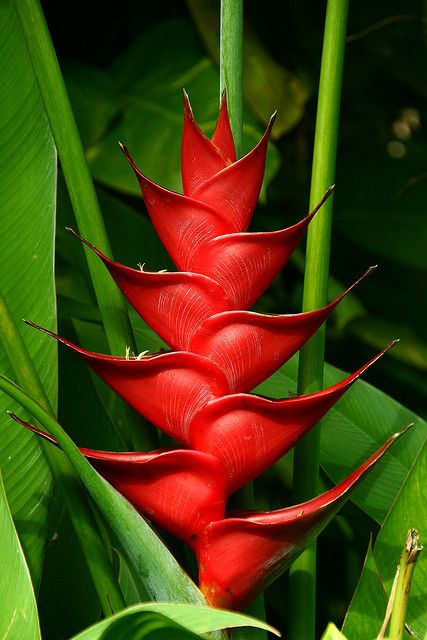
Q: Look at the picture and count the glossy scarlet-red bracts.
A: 11